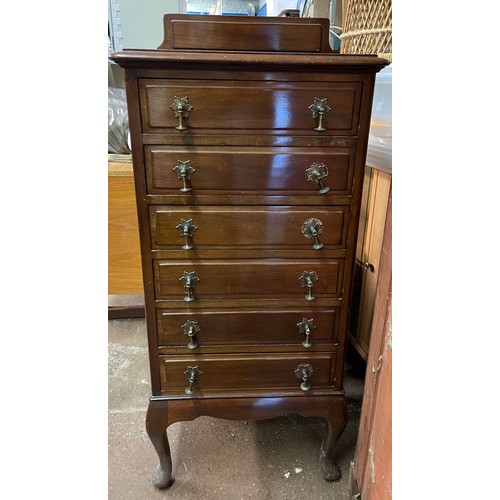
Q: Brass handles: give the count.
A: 12